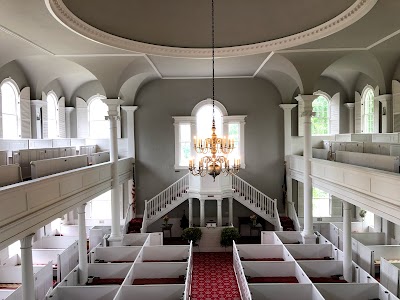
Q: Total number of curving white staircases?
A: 2